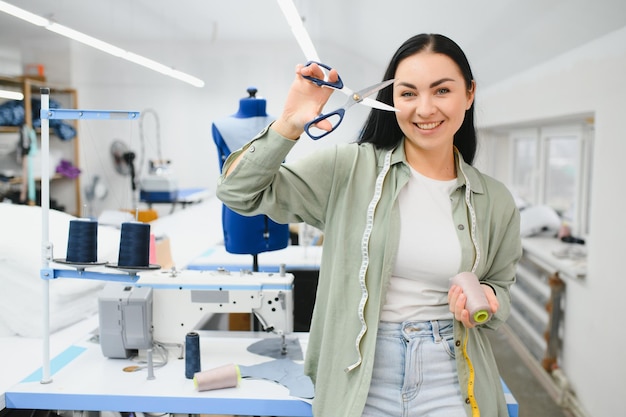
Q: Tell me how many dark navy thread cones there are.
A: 3